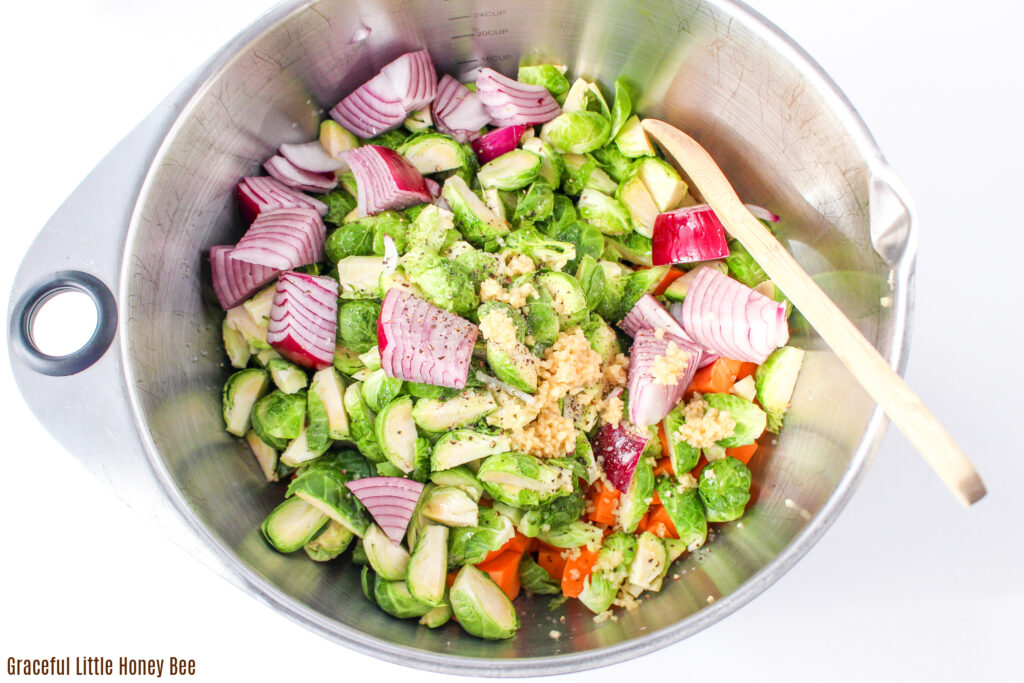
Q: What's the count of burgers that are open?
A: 0